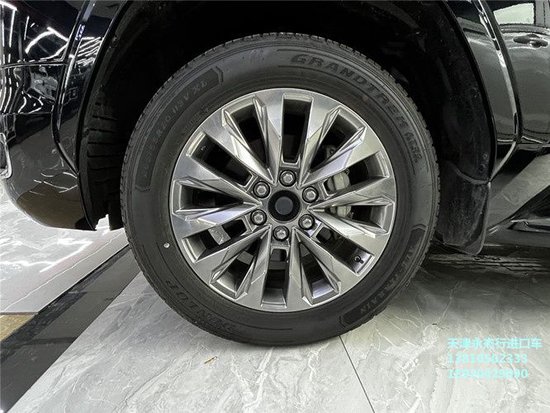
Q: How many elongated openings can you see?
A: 12